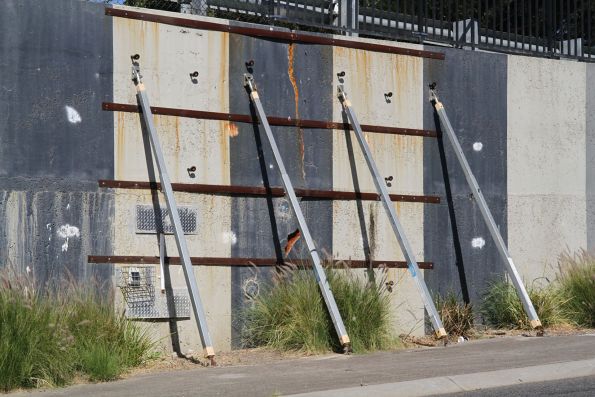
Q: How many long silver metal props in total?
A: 4